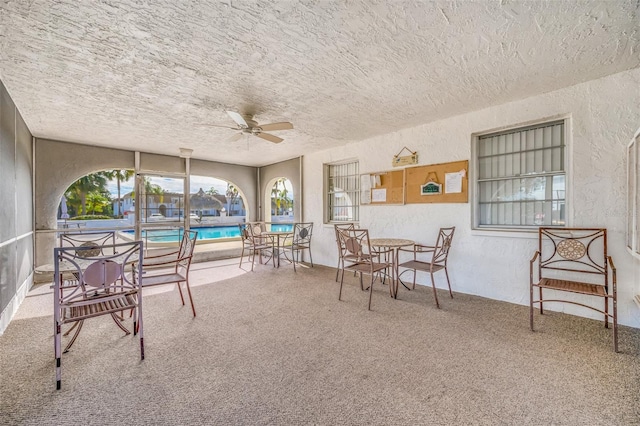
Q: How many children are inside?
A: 0